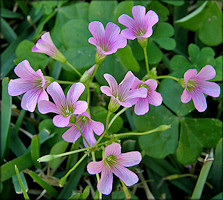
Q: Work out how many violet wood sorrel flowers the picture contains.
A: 10